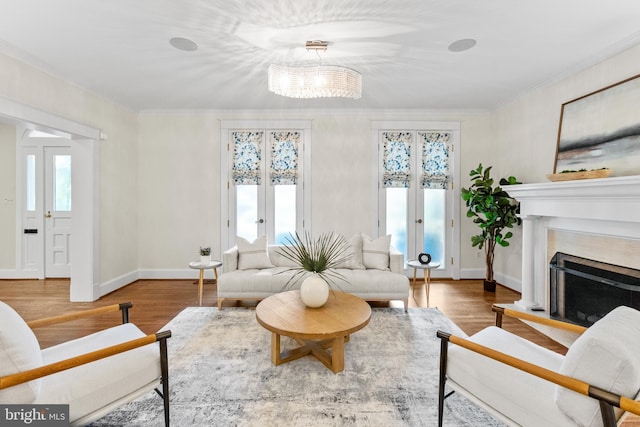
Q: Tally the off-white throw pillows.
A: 3